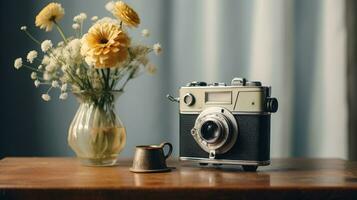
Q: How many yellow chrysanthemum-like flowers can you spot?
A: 3